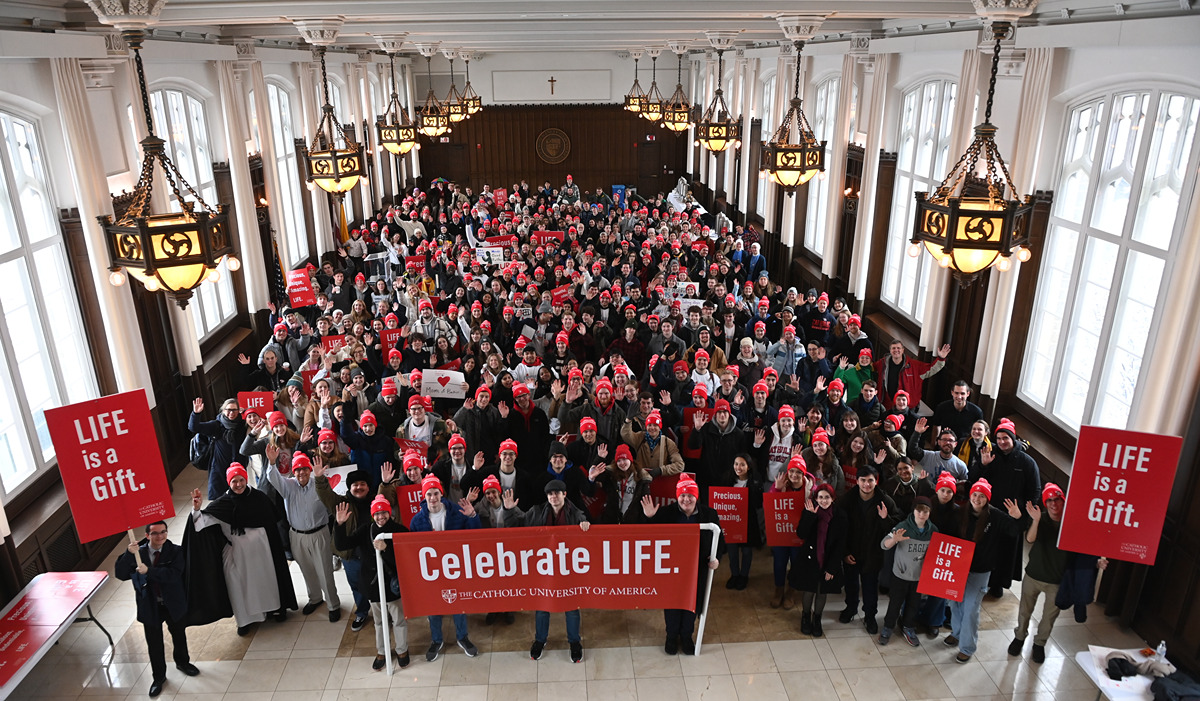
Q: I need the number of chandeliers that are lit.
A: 12